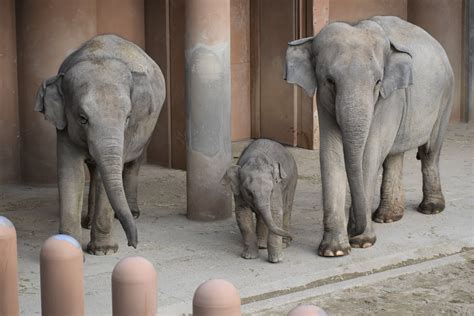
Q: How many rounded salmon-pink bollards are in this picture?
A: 5